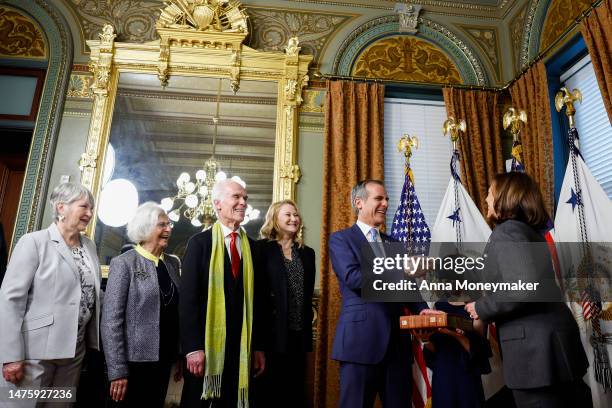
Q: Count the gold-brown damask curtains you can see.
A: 4